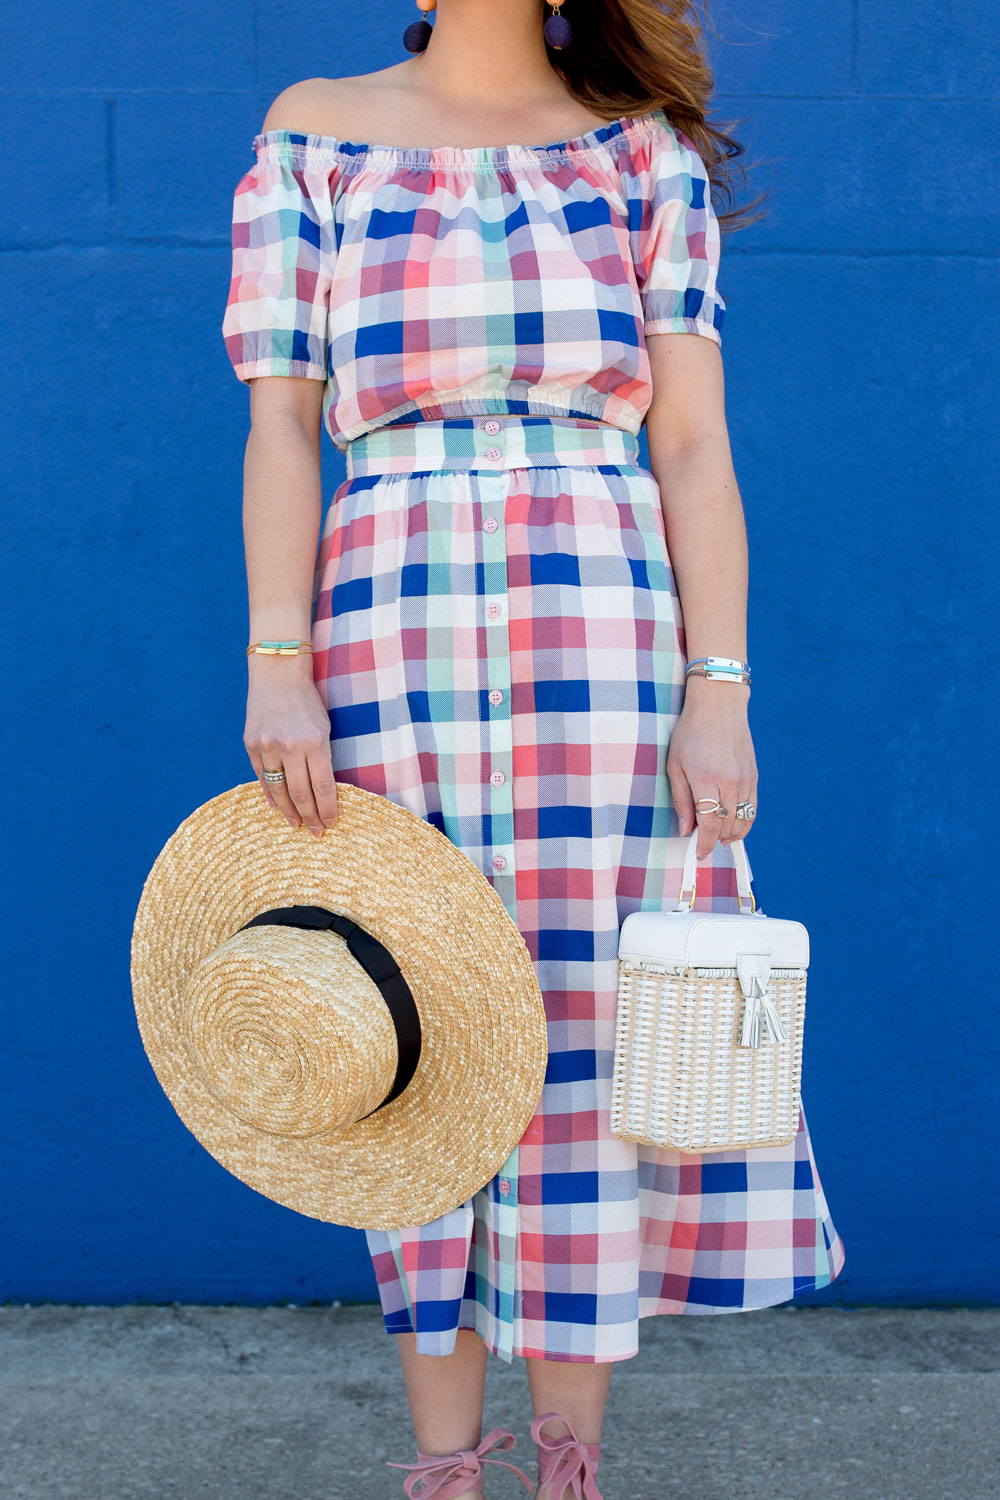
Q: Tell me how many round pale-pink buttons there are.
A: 8